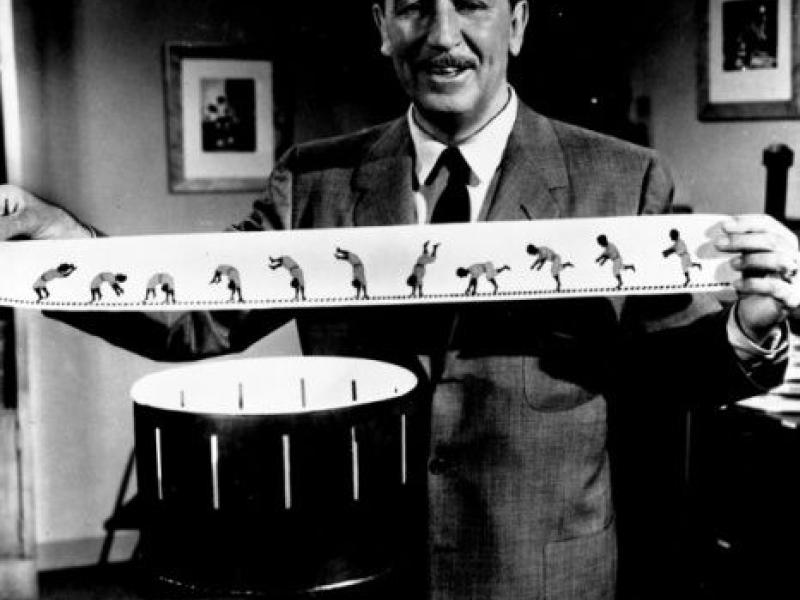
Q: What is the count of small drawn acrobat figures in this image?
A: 11